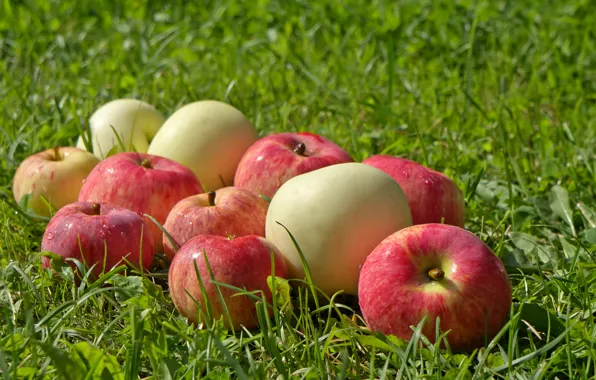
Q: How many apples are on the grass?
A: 11